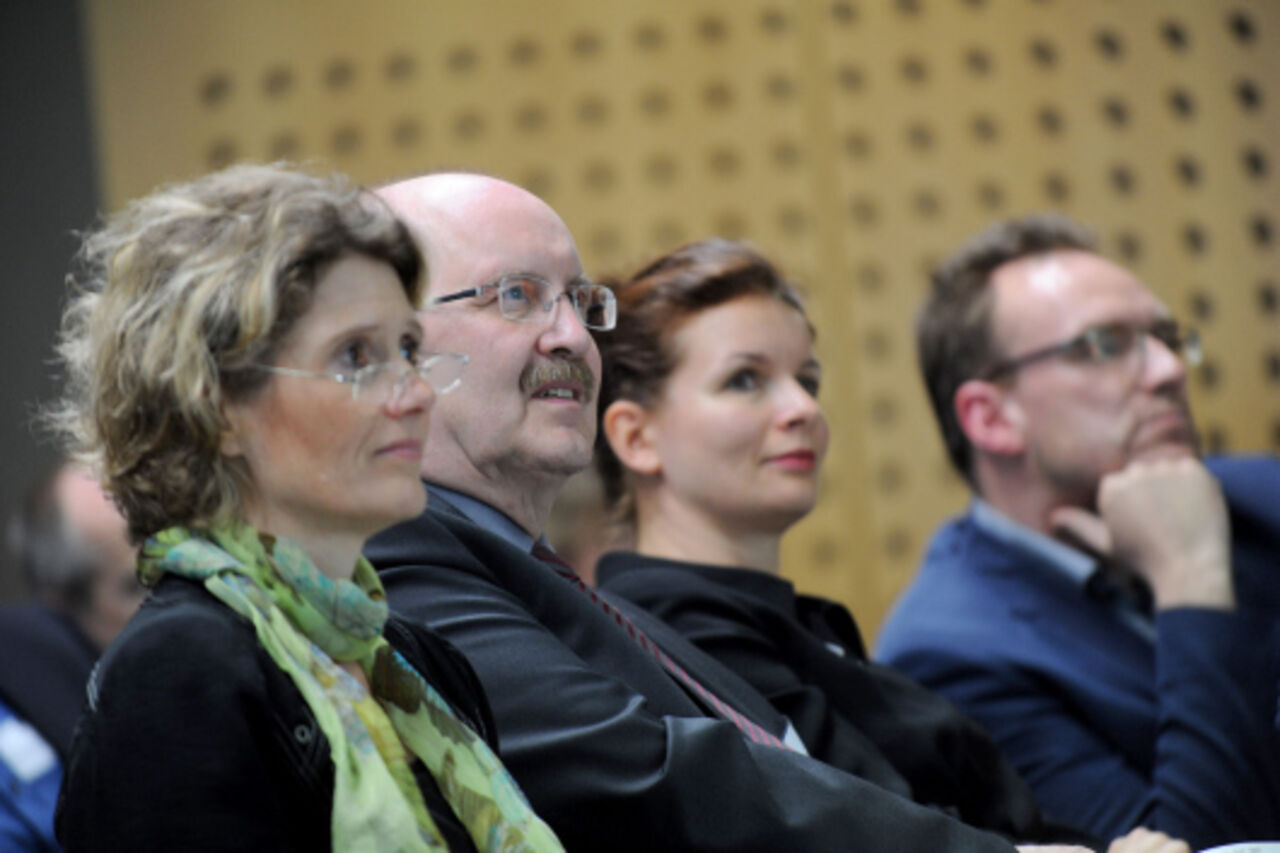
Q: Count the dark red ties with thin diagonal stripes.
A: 1